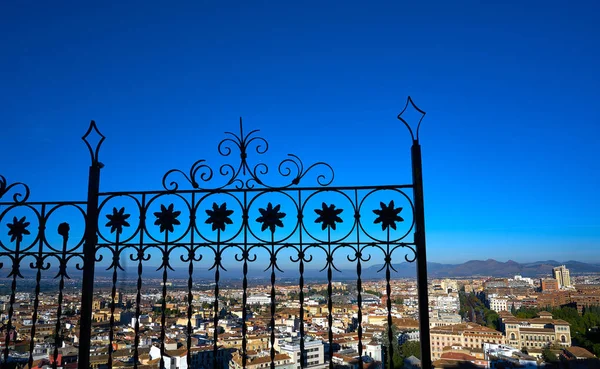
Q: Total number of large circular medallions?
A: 8